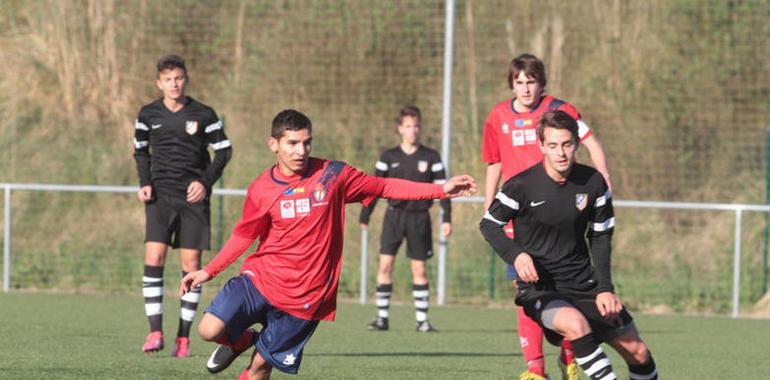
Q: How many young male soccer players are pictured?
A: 5